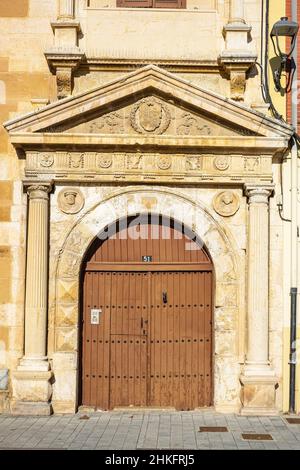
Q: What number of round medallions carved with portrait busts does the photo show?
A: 2